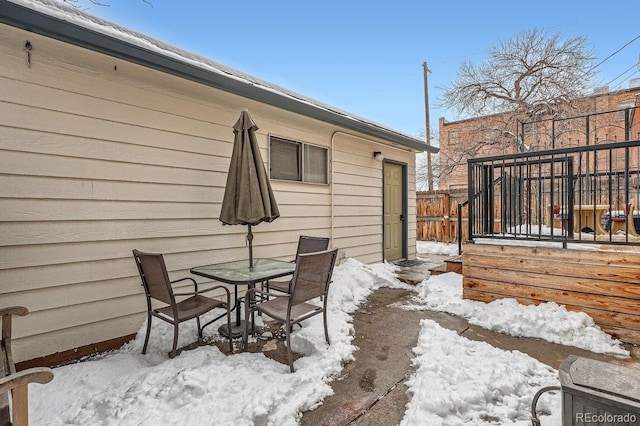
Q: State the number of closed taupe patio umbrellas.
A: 1